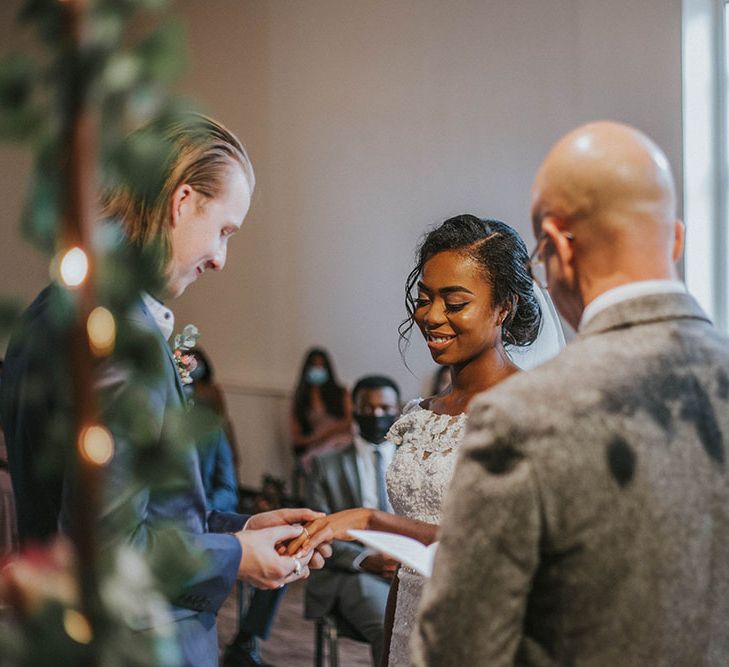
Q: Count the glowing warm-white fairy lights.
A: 4